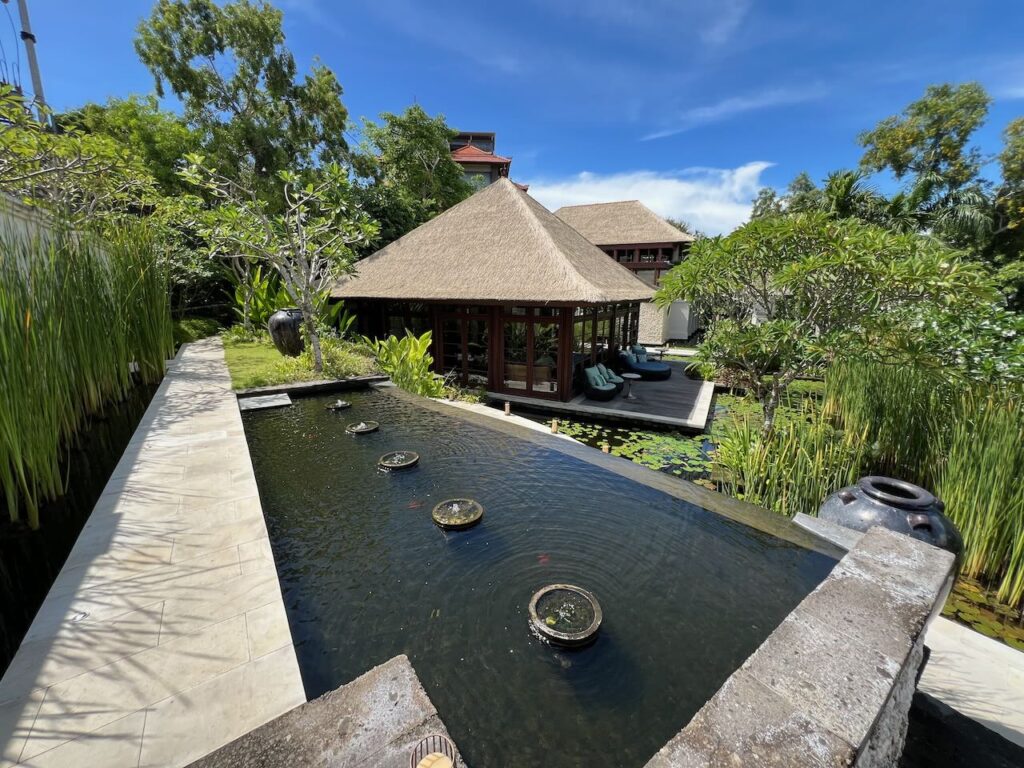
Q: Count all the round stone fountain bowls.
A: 5